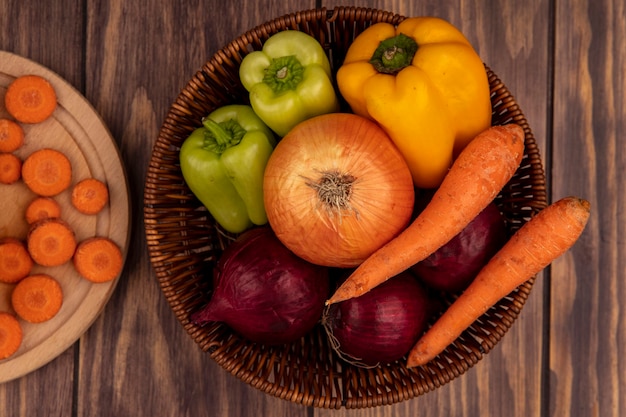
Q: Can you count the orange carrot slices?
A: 11